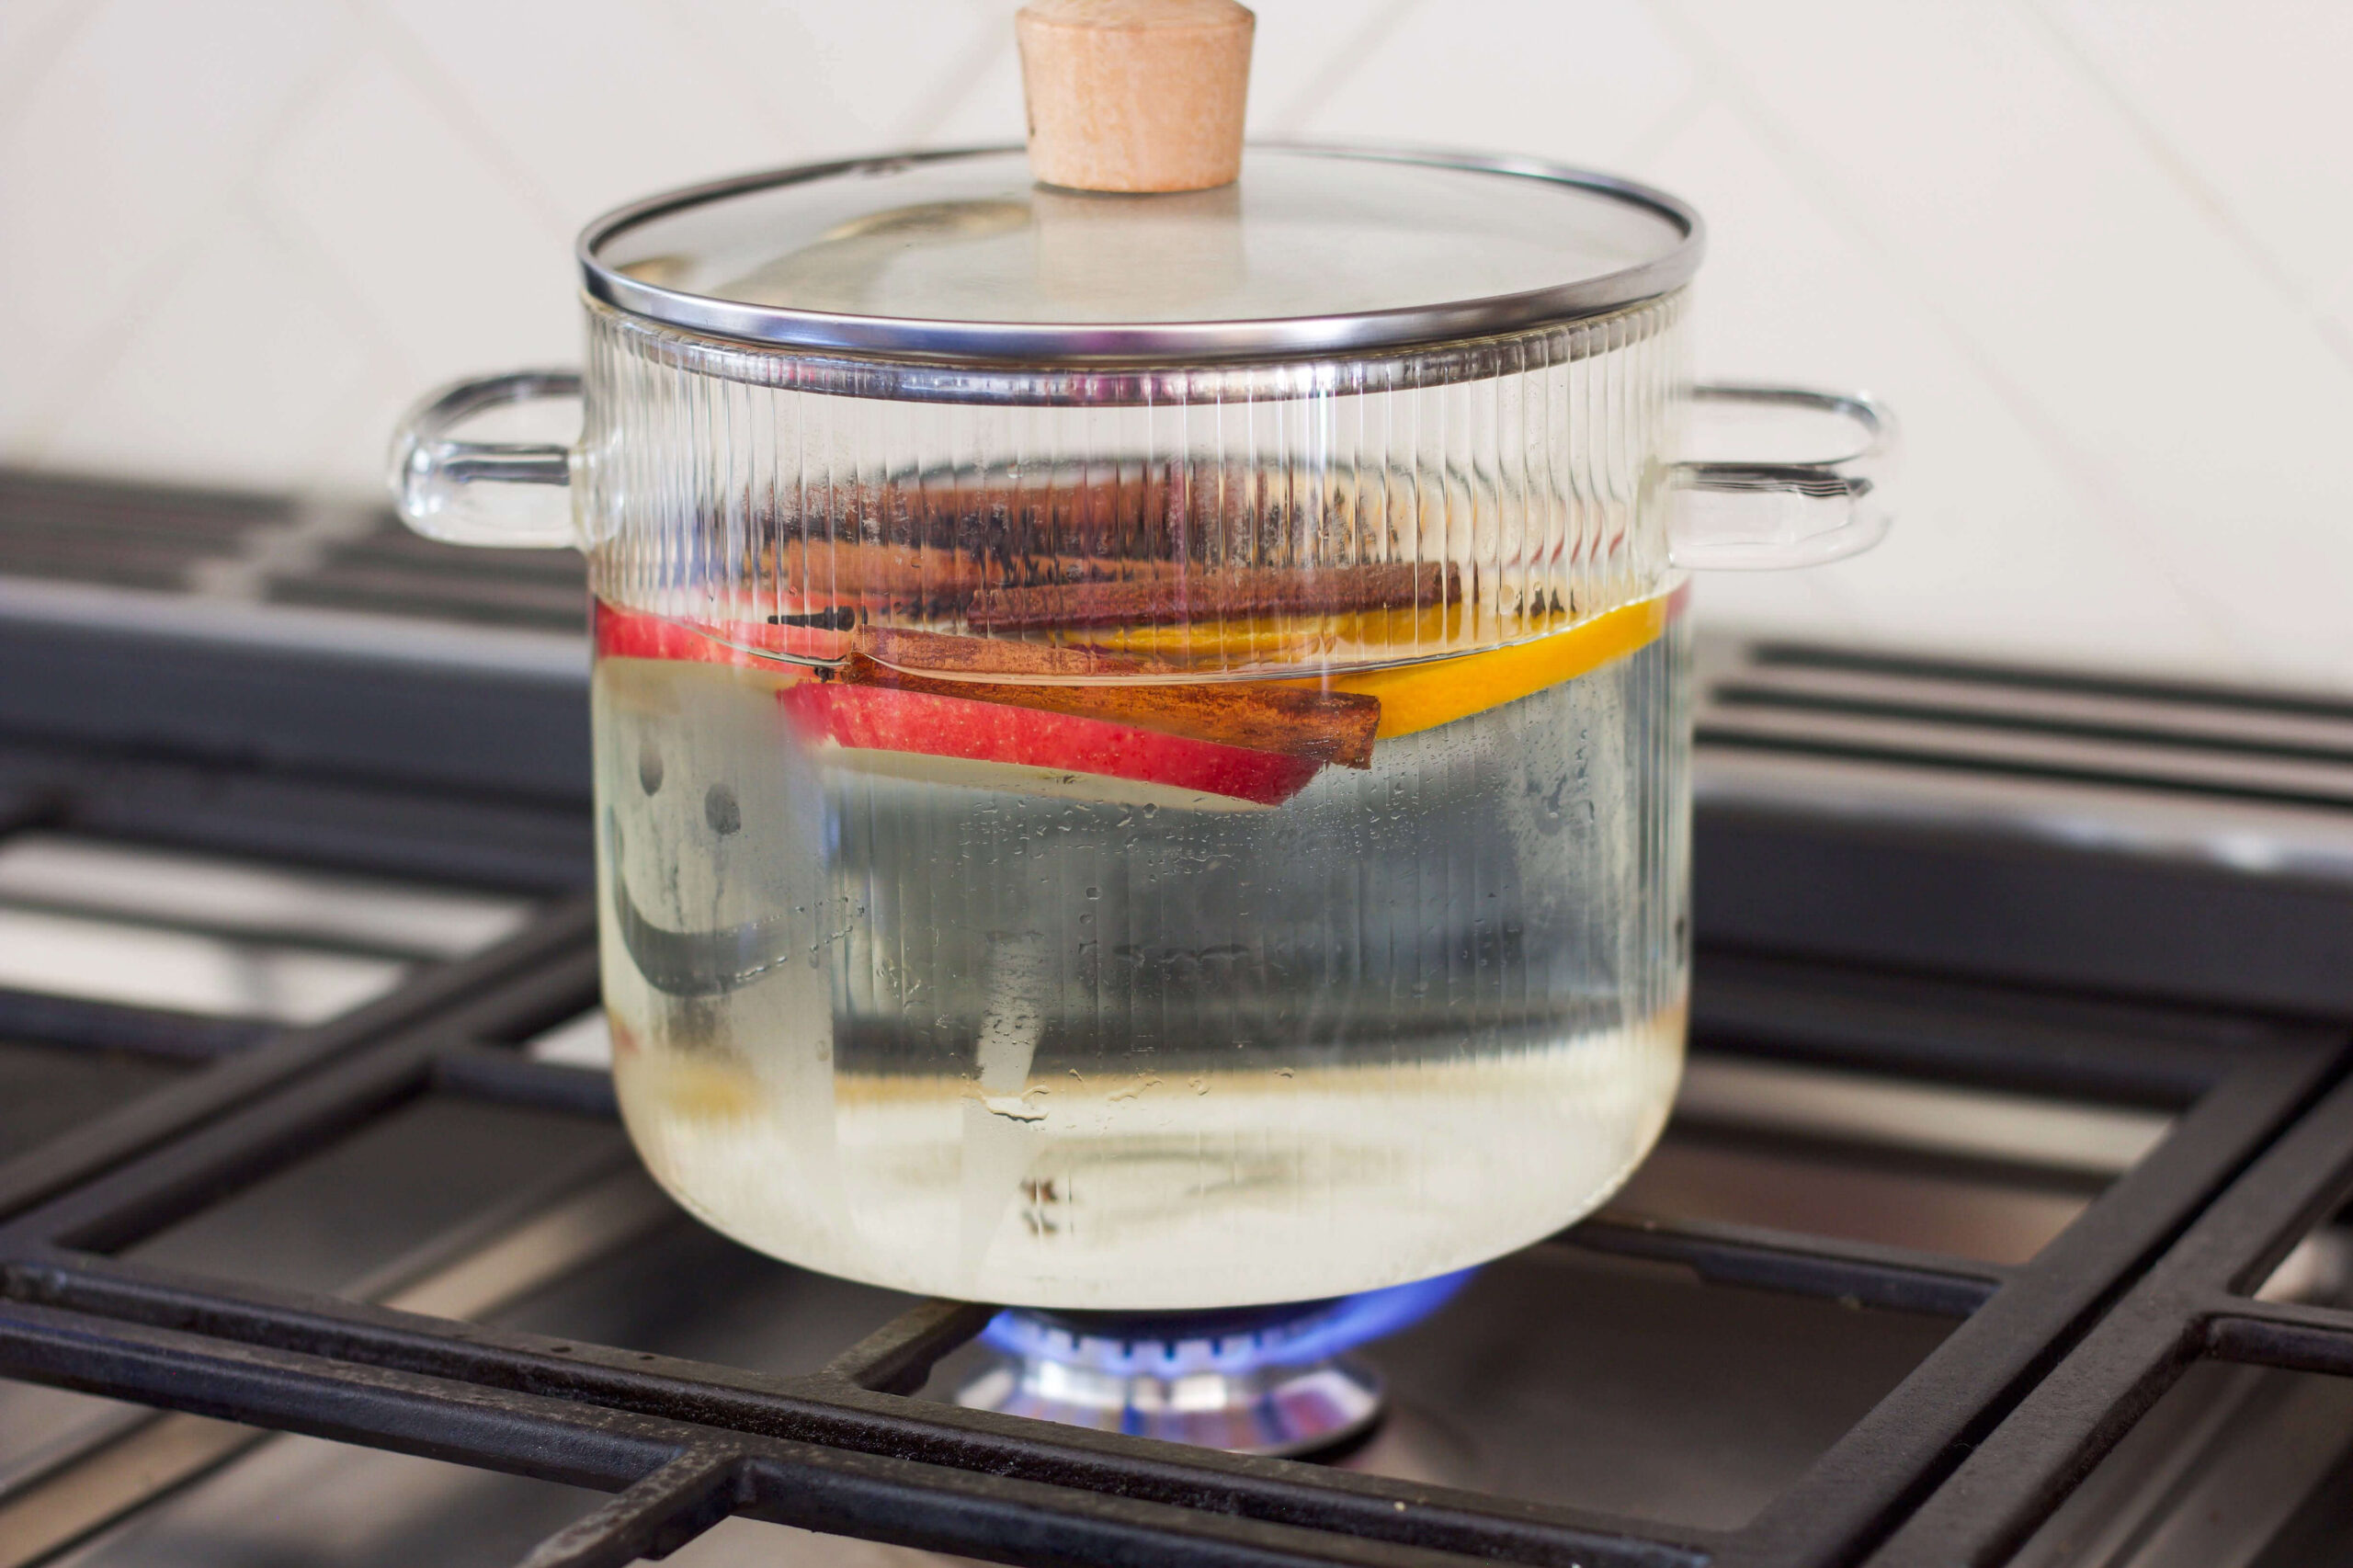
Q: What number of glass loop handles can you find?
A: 2